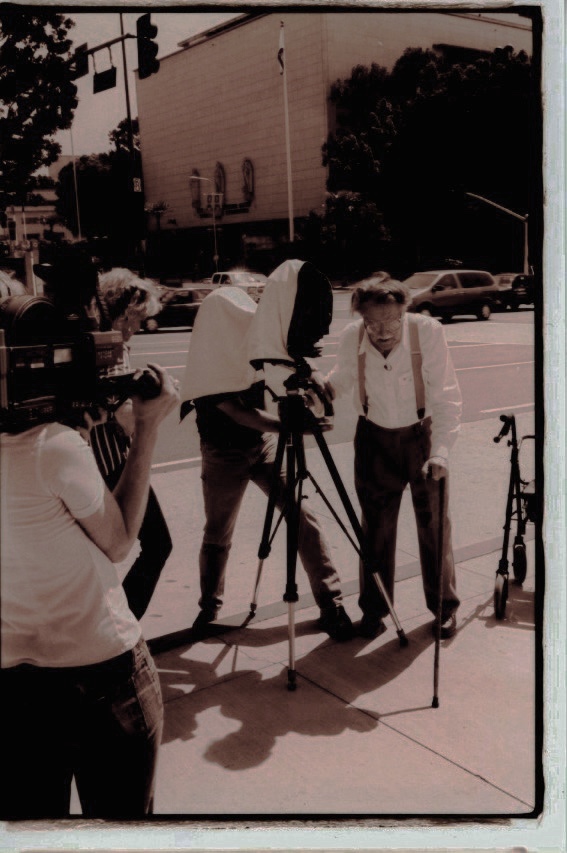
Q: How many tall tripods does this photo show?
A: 1